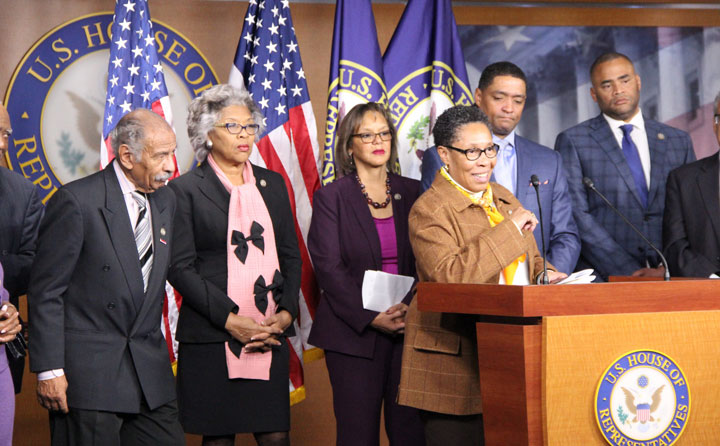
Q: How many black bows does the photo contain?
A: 3